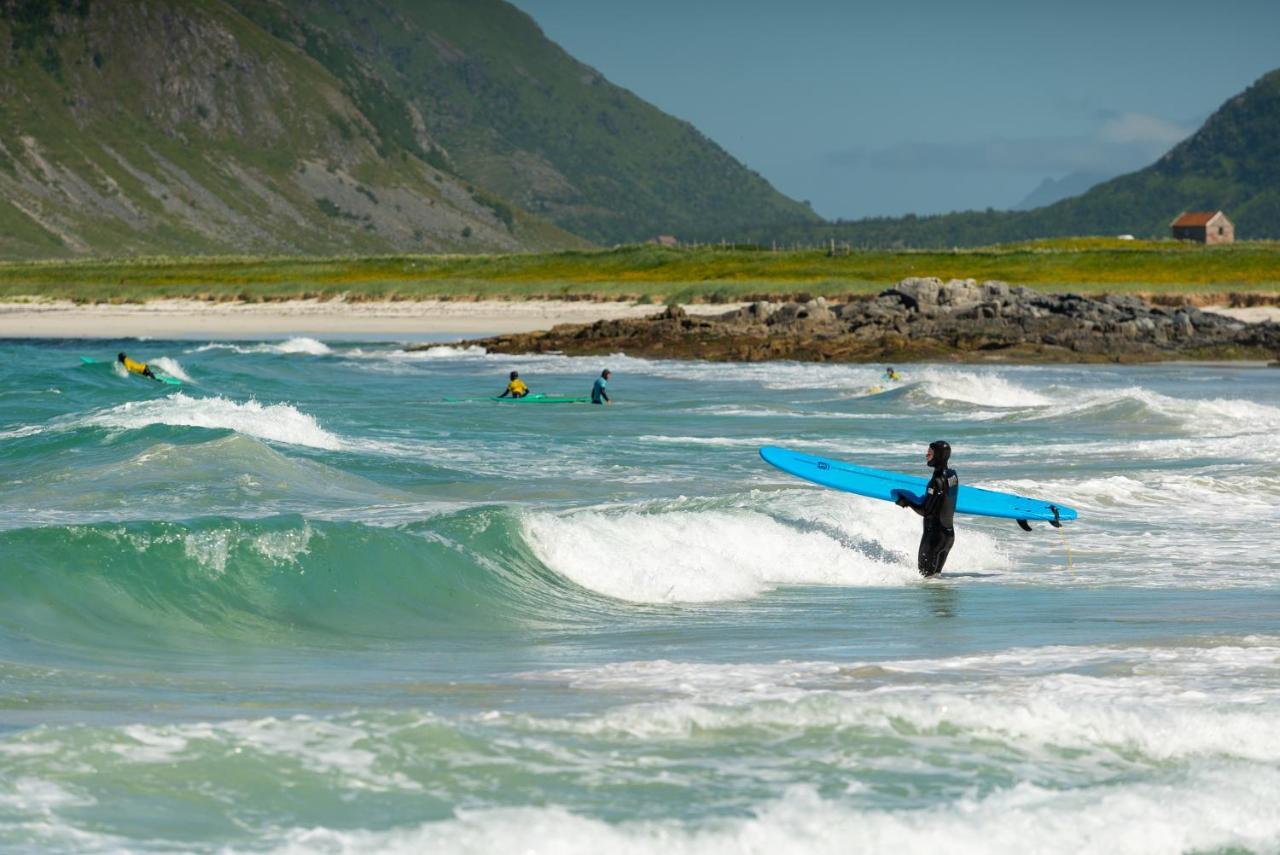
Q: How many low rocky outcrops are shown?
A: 1